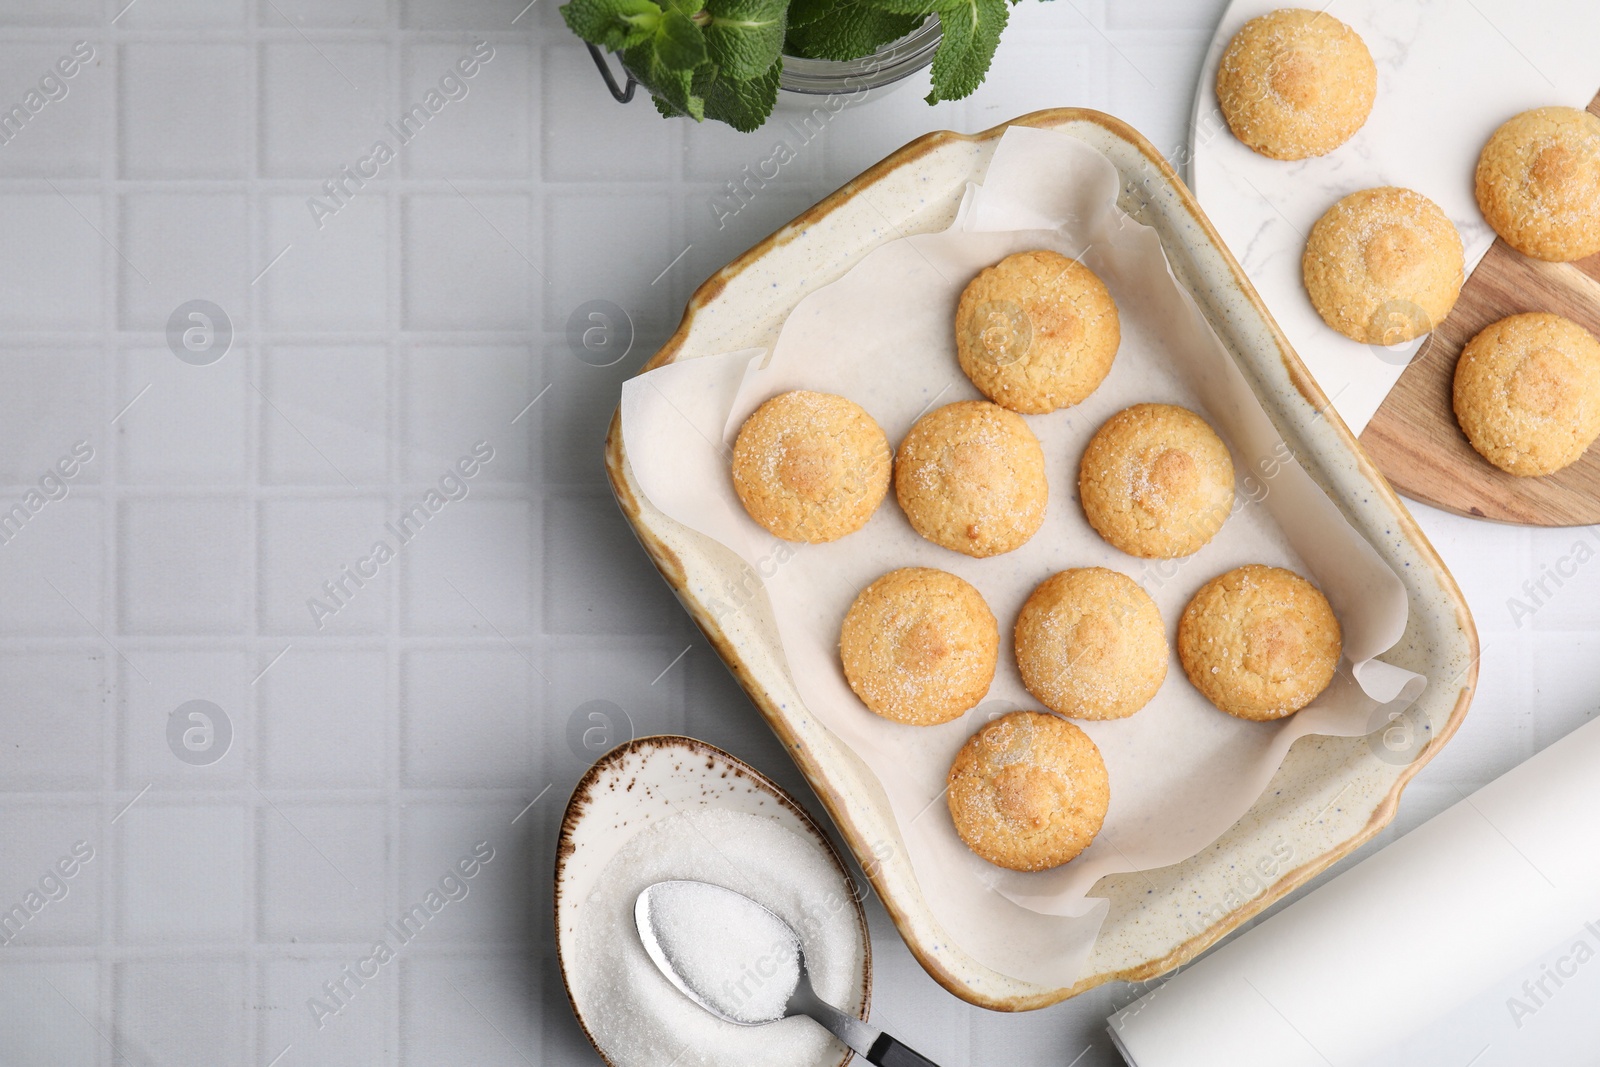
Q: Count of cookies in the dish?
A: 8